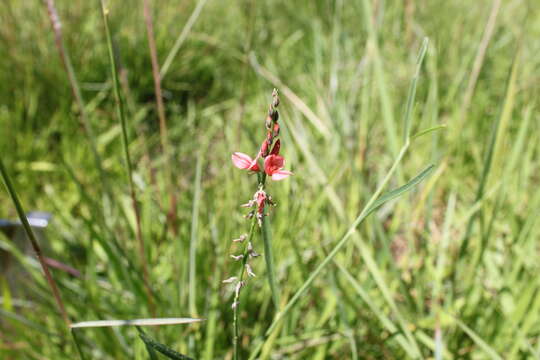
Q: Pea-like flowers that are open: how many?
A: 2